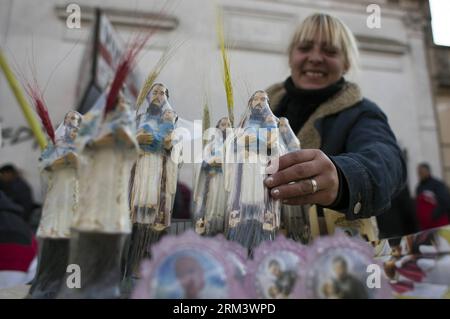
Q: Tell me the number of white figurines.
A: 6